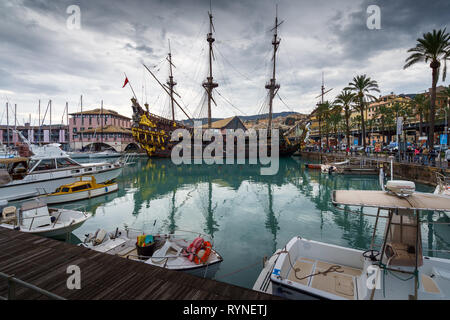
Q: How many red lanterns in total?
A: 0